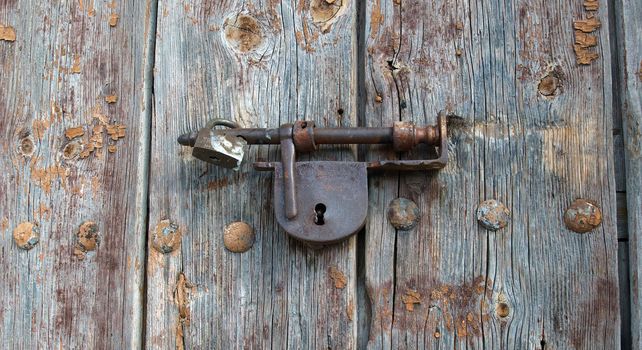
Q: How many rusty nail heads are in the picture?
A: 7